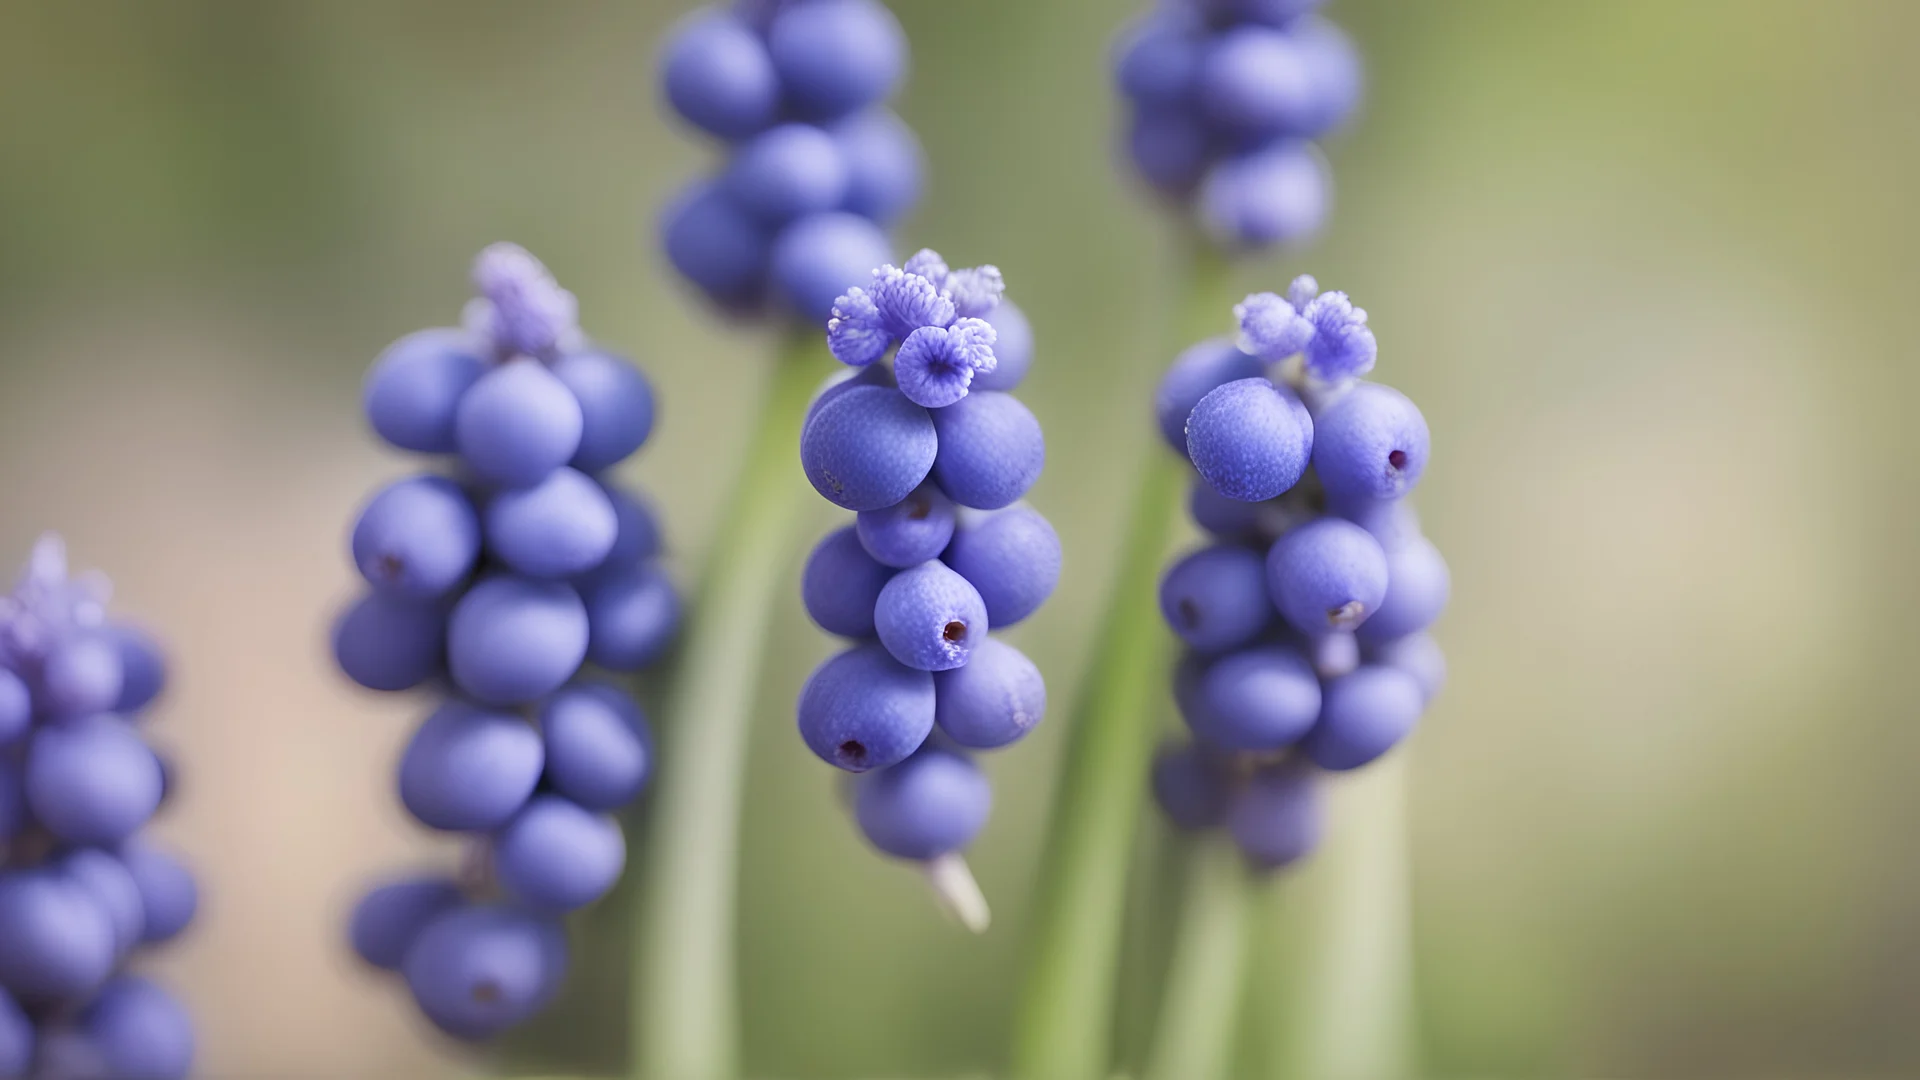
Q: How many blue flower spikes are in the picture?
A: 6